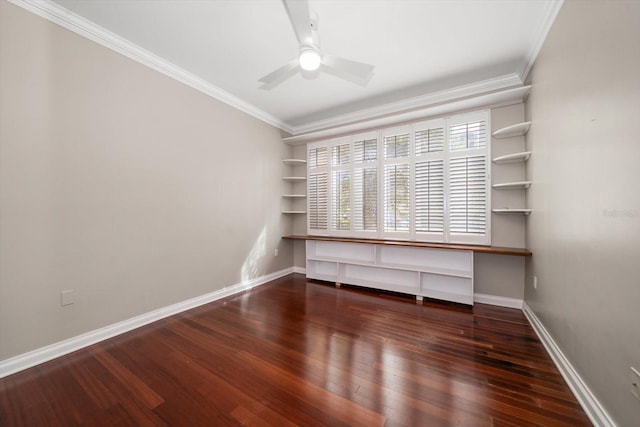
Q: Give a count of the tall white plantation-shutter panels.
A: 6